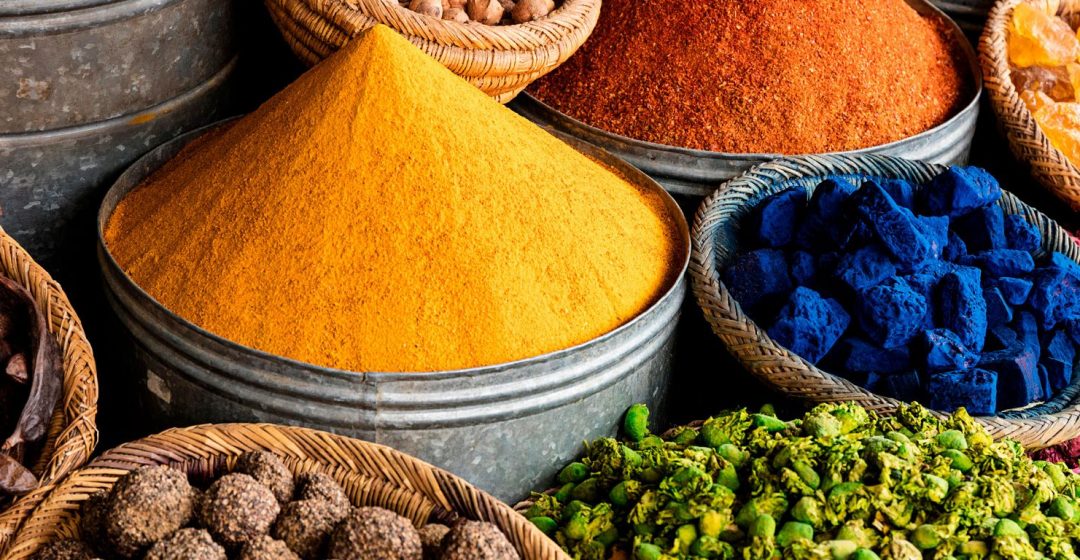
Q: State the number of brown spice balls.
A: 12